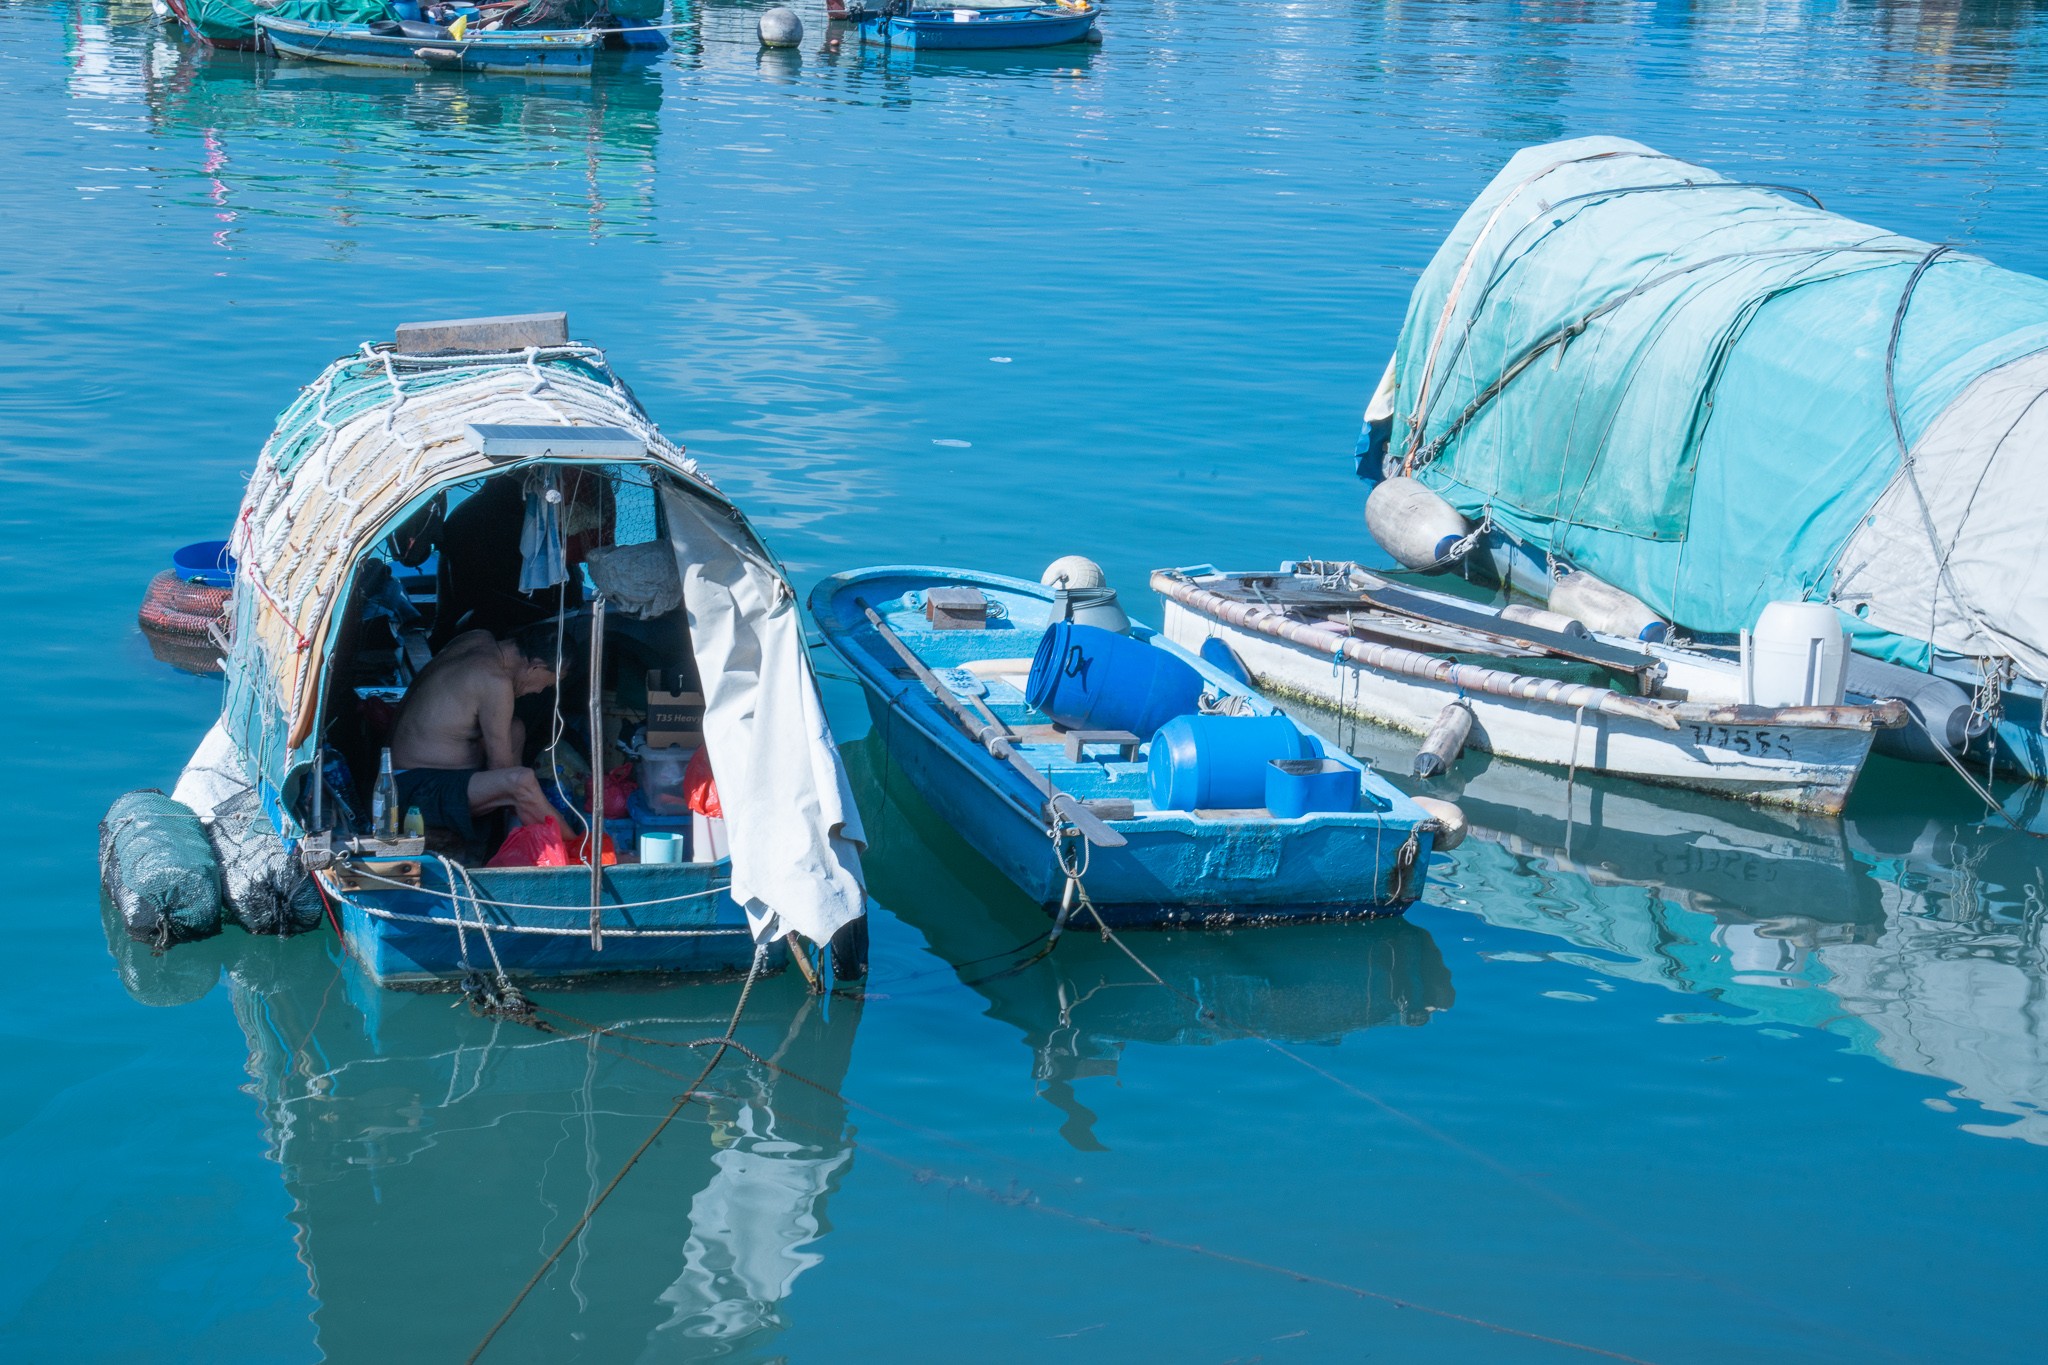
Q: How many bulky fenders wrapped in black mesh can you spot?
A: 2